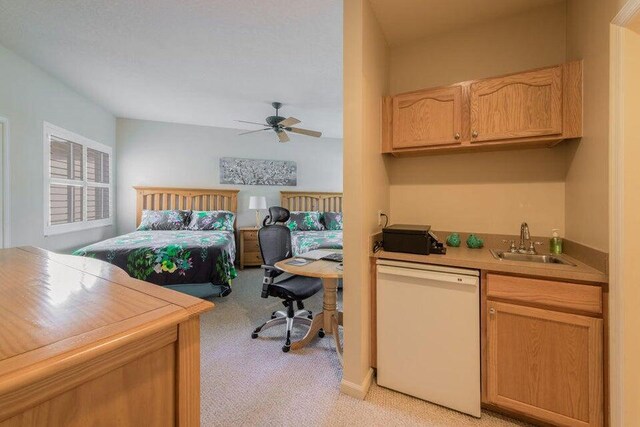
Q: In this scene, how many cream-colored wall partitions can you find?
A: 1